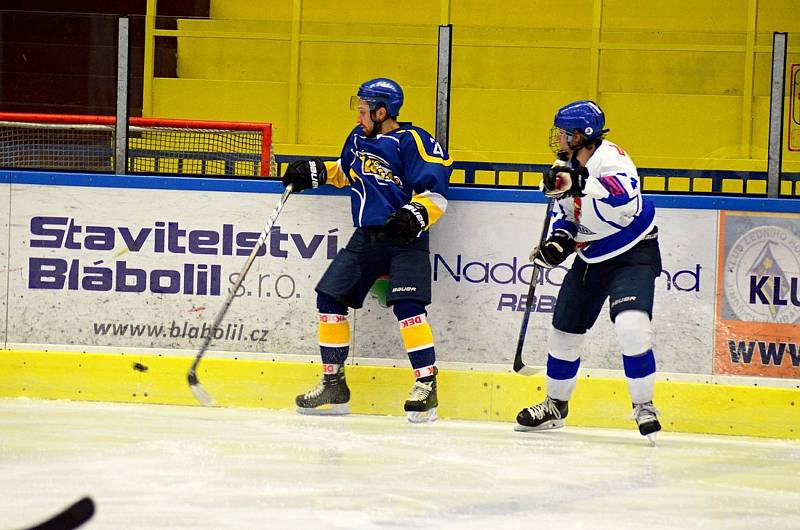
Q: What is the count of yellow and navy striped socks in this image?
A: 2